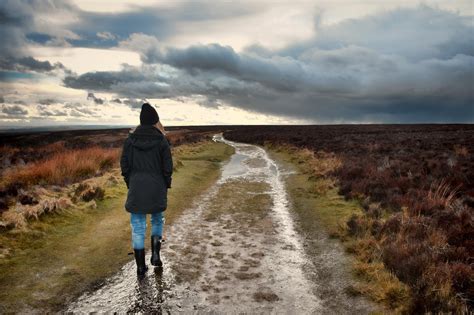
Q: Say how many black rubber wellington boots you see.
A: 2